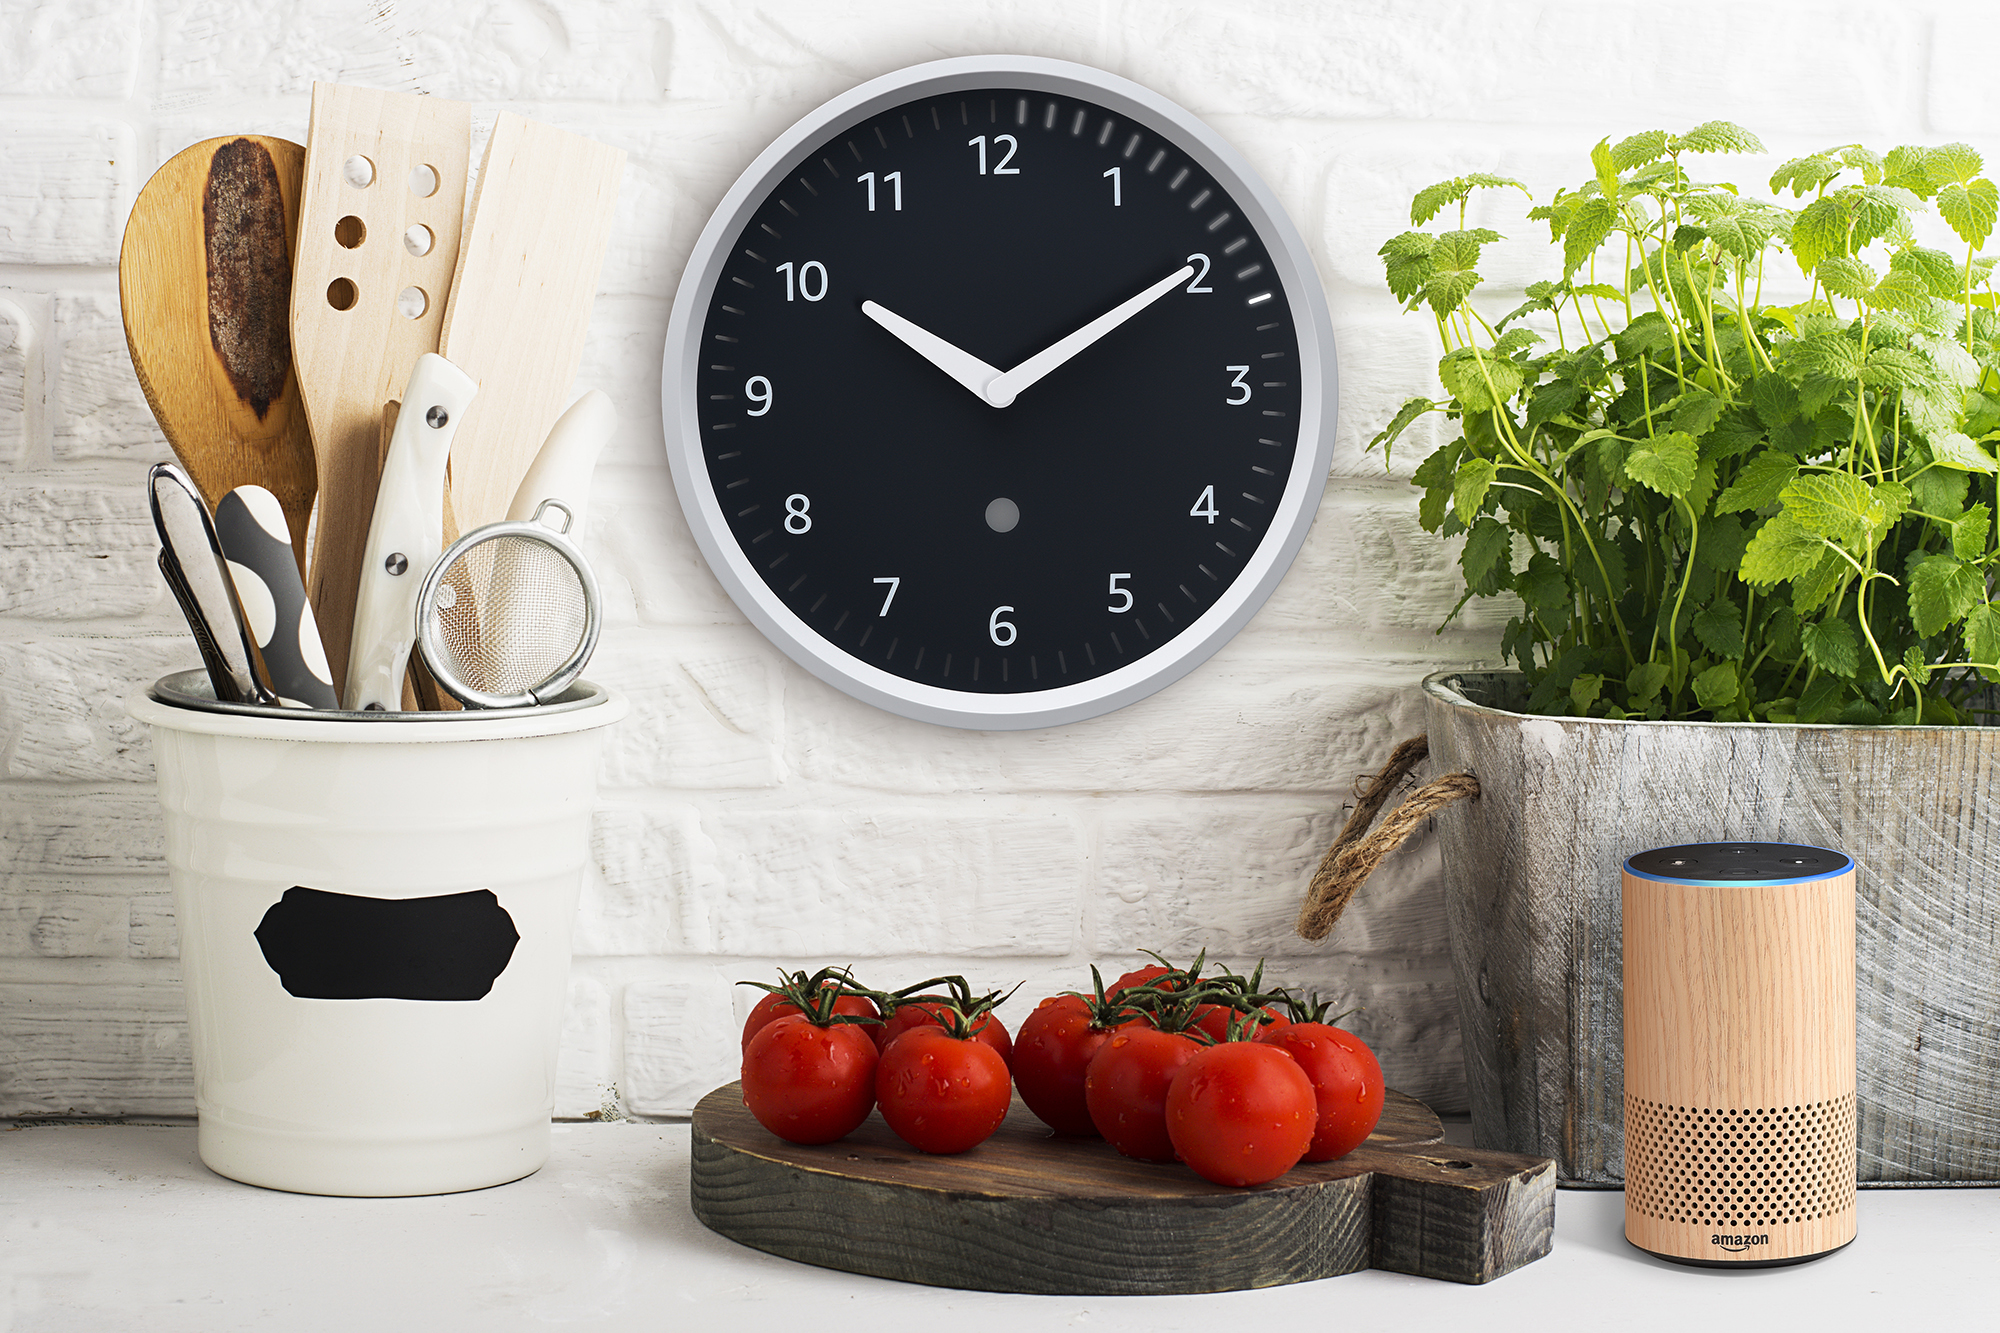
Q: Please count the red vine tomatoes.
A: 10